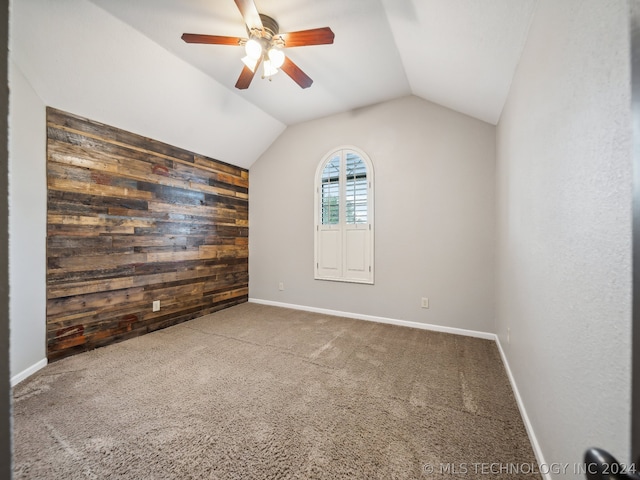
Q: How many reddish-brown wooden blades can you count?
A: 5